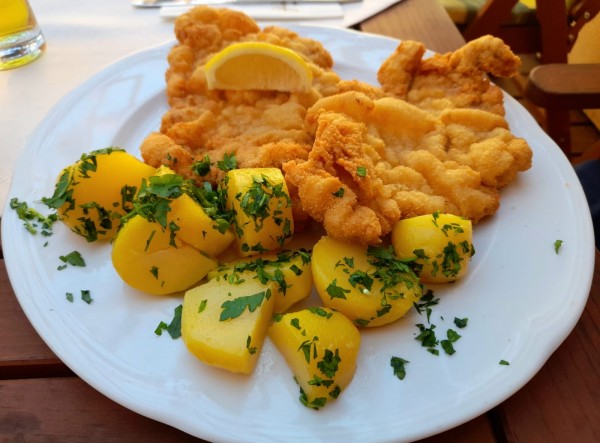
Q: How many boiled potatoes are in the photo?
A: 9